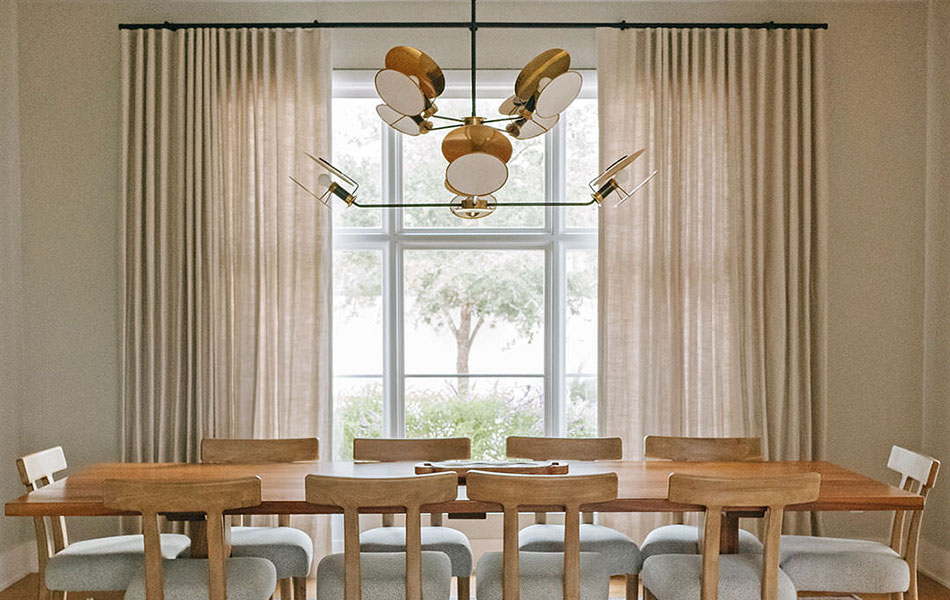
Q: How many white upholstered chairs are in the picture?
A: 10